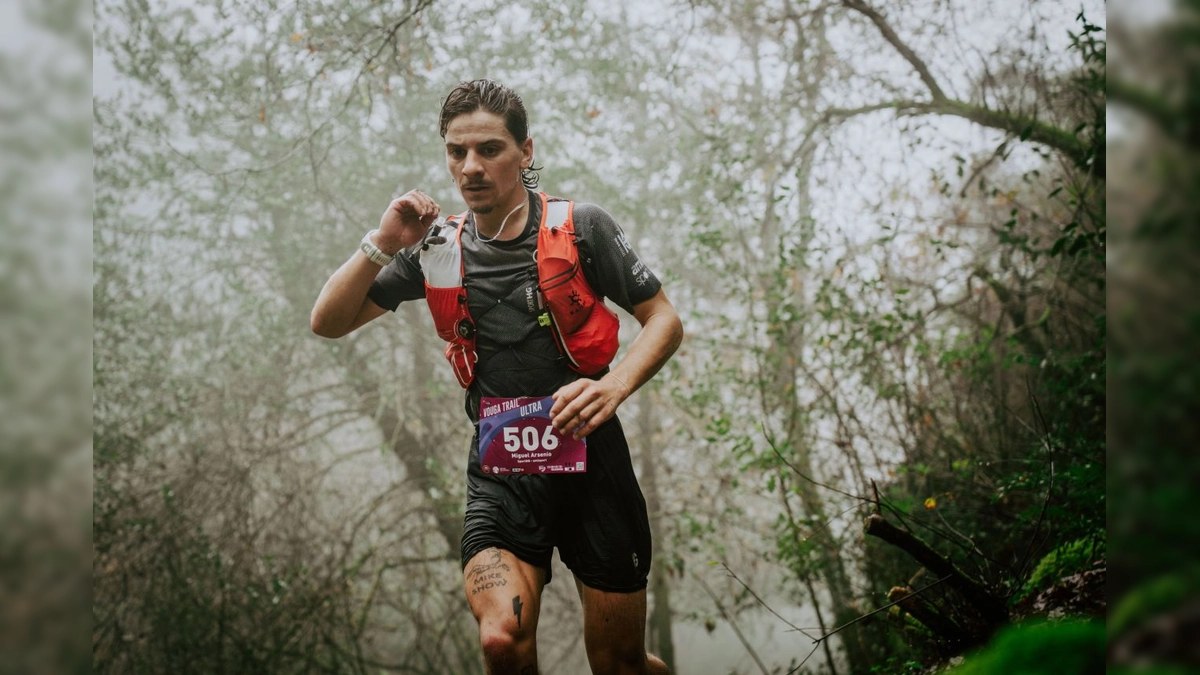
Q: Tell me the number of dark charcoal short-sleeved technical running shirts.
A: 1